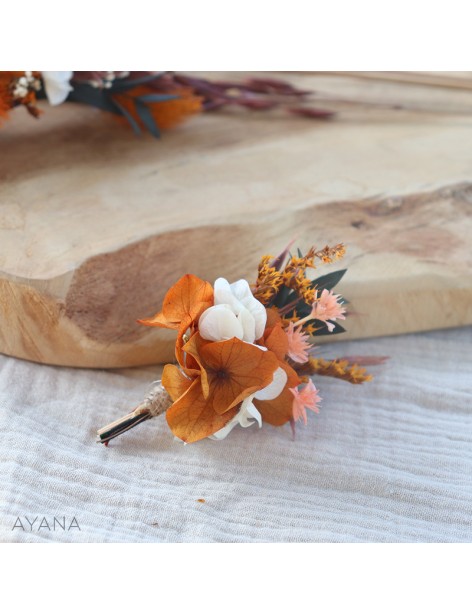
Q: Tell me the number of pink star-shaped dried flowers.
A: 3